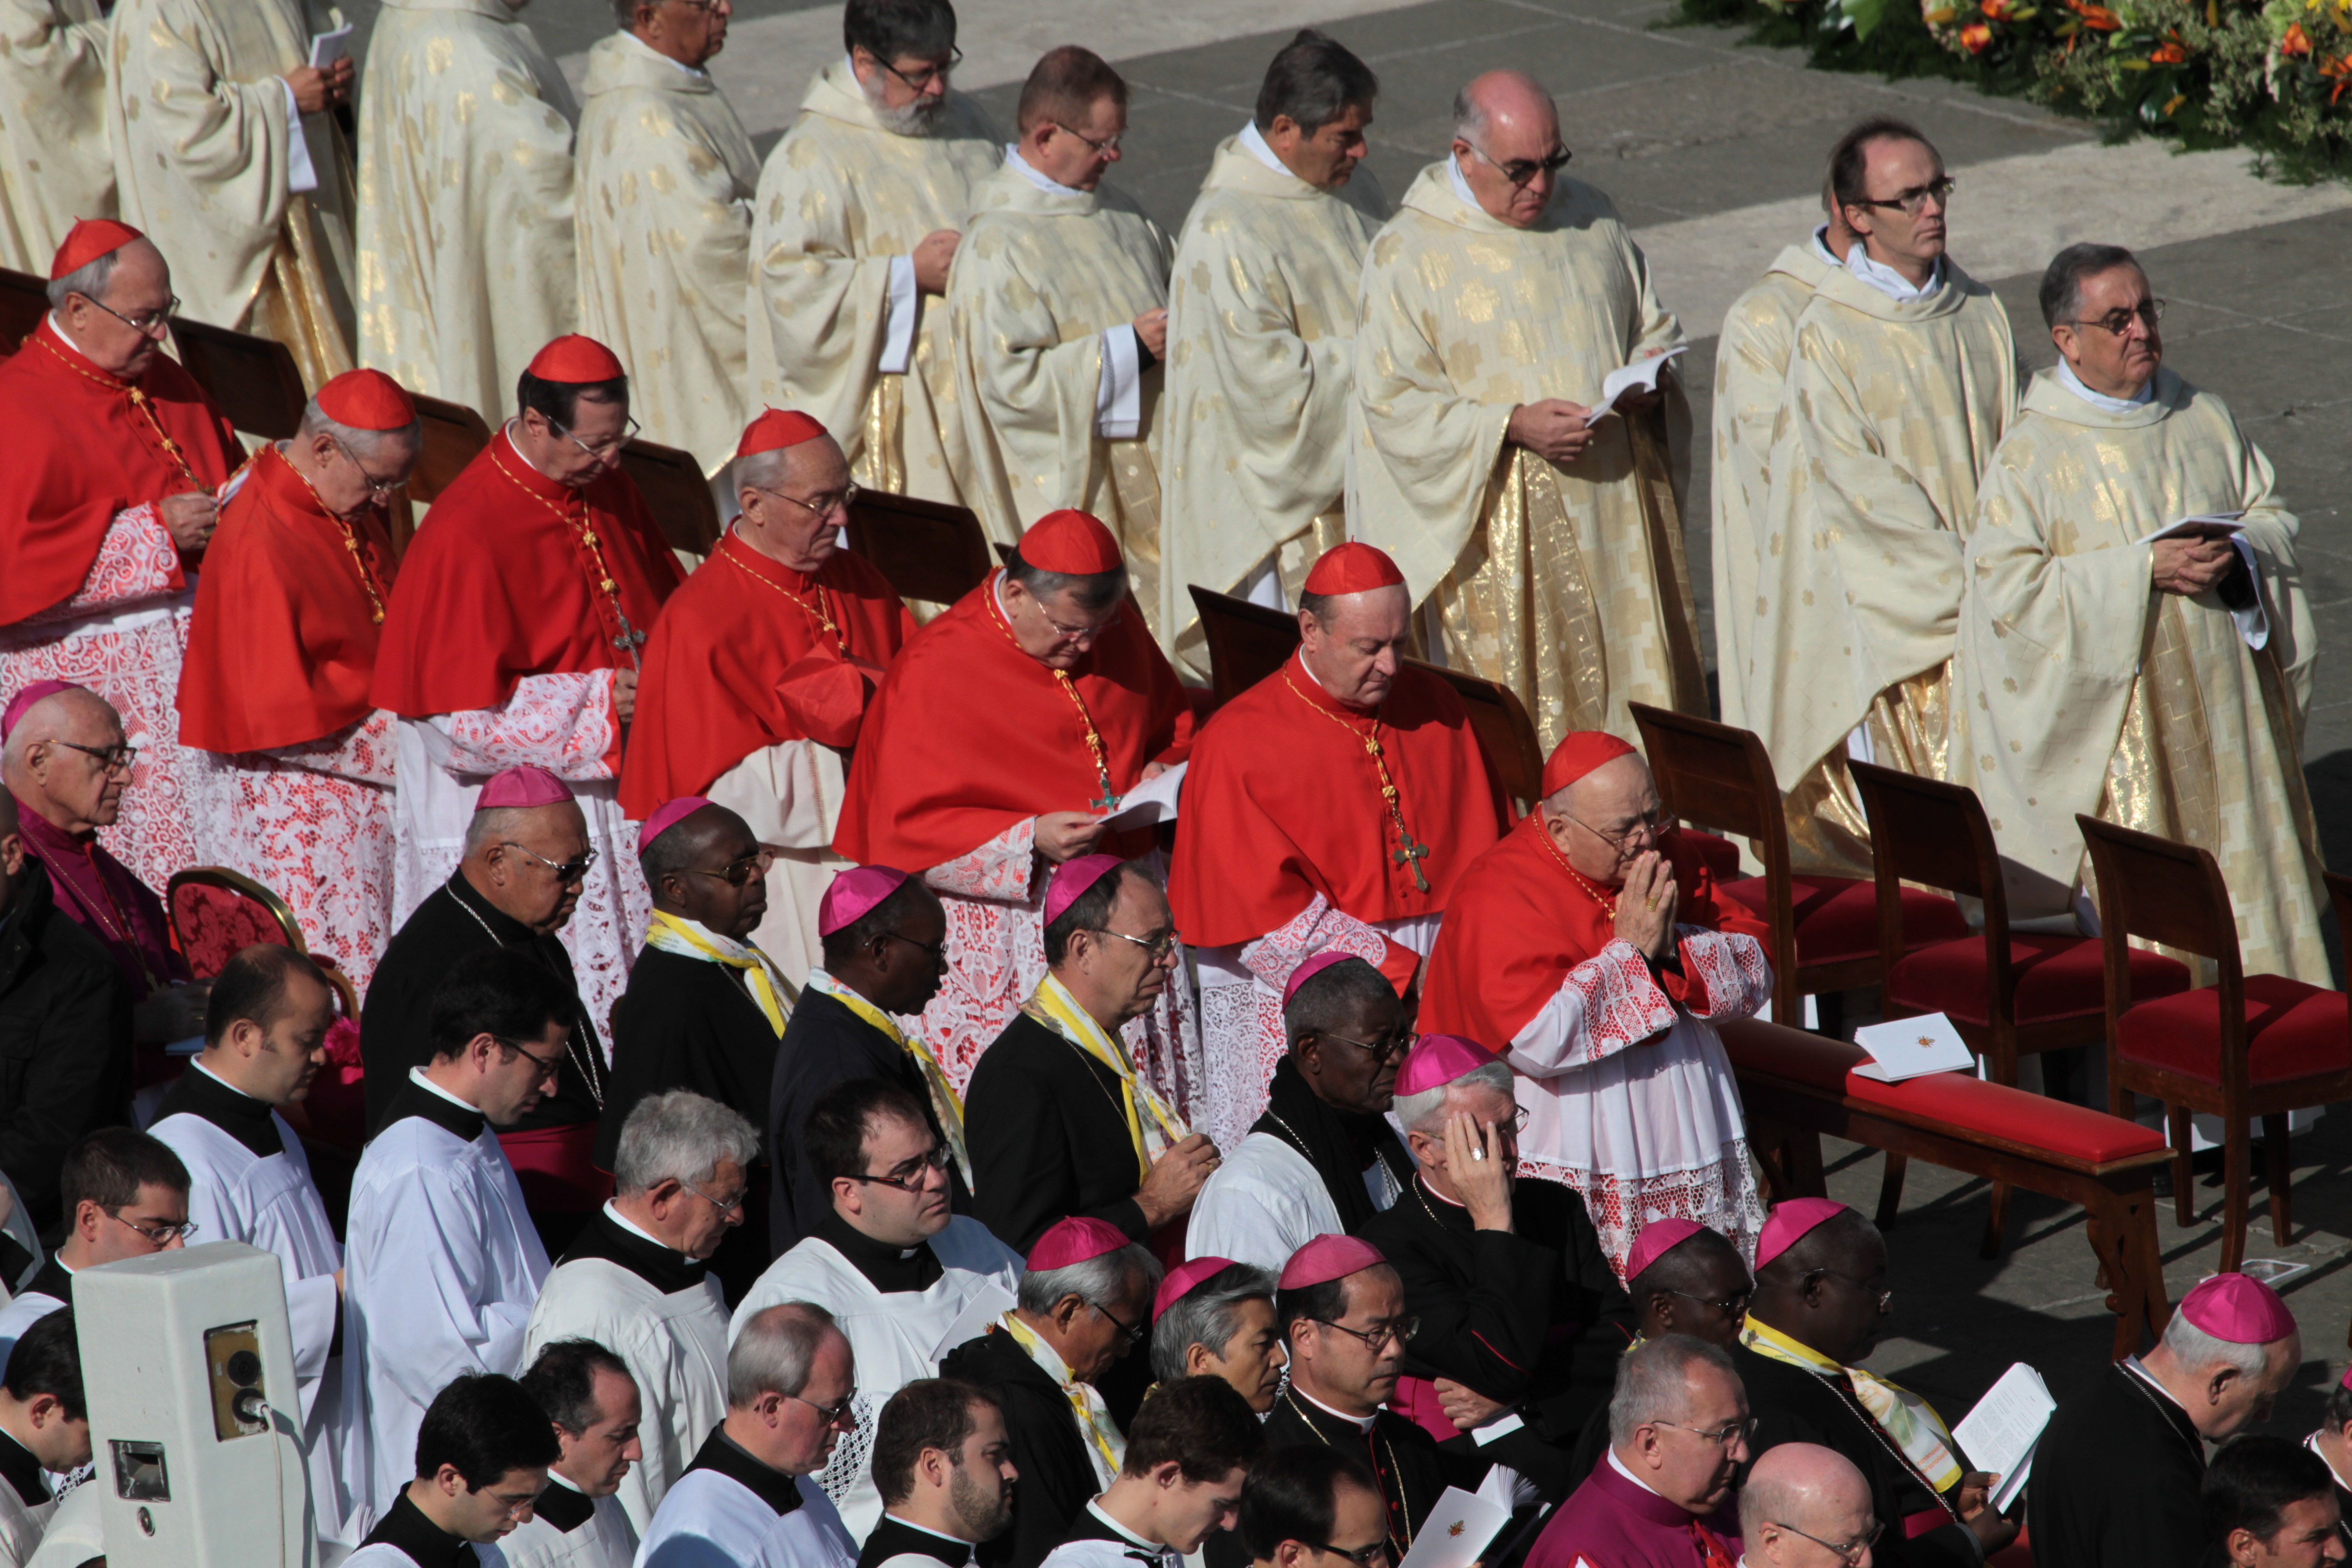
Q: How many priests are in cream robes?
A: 11